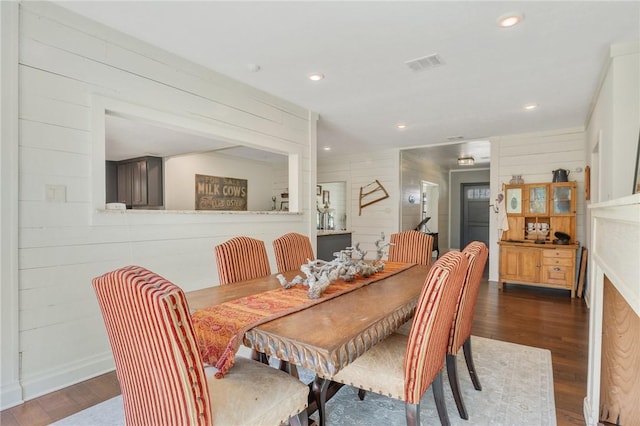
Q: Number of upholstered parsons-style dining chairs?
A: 6